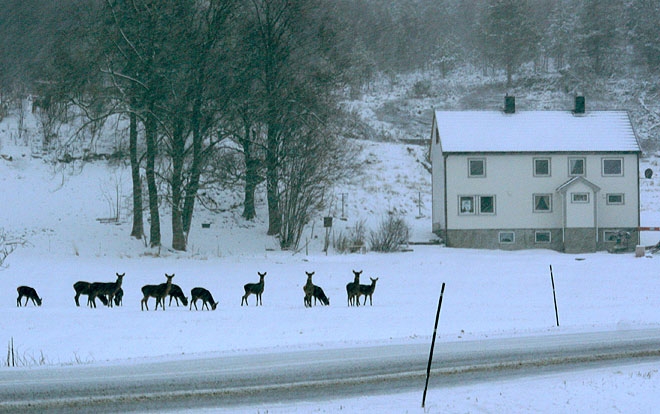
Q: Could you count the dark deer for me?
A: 12